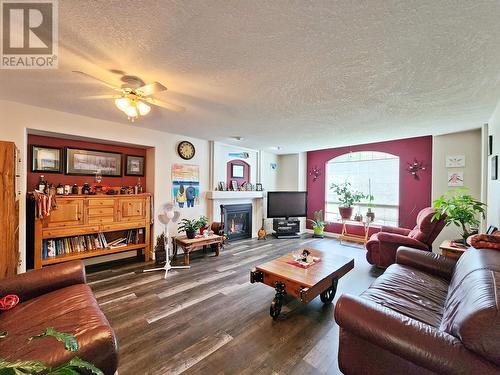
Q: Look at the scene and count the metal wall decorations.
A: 2